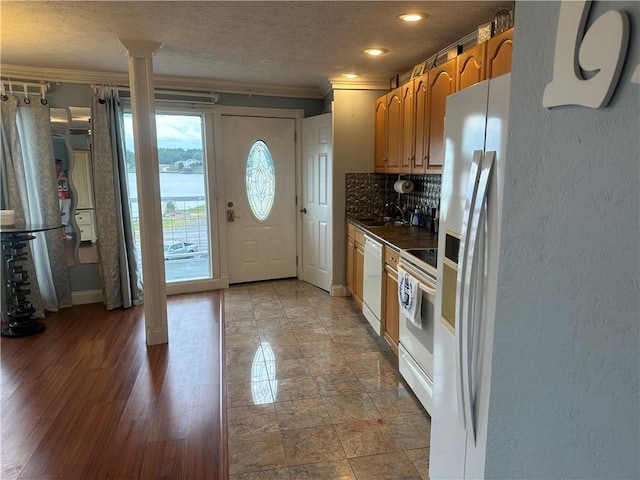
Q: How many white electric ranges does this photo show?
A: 1